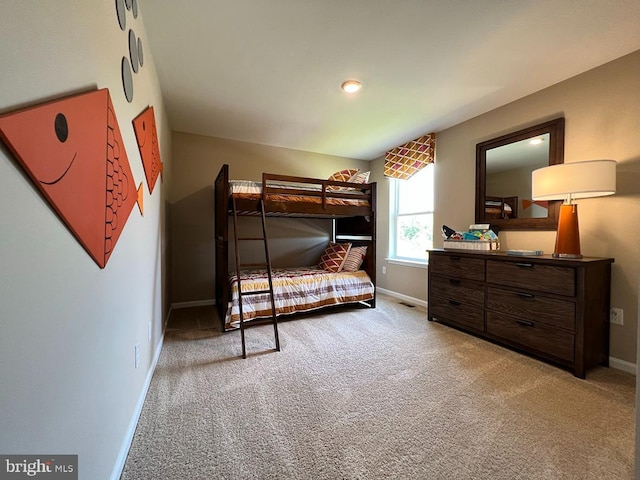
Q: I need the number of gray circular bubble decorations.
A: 6